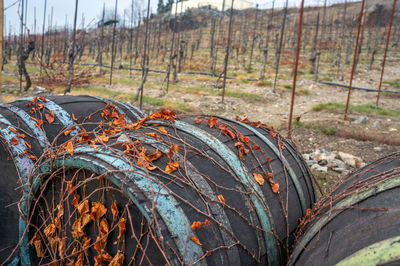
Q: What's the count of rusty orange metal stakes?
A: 3